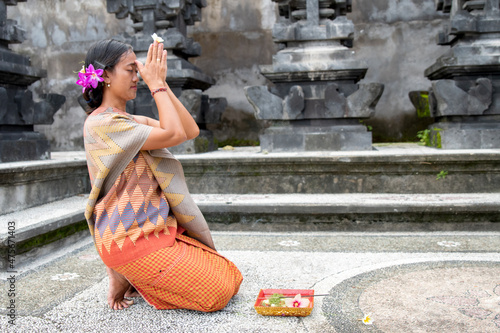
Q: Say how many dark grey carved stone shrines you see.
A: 4